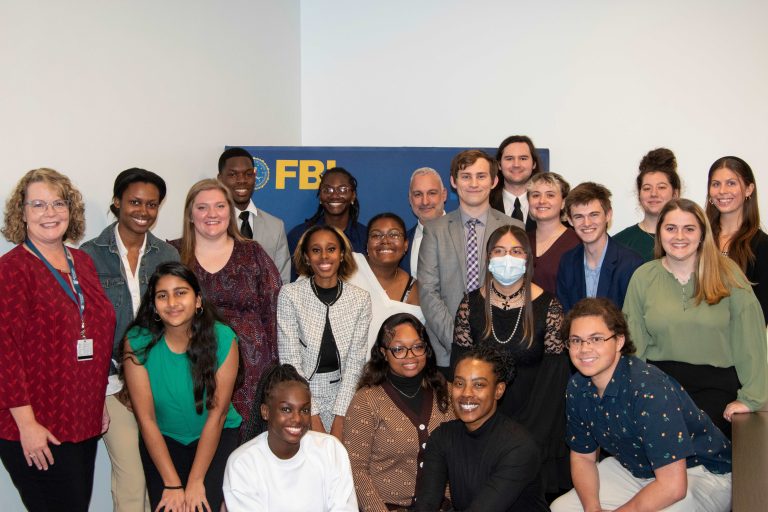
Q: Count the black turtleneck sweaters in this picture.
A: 2